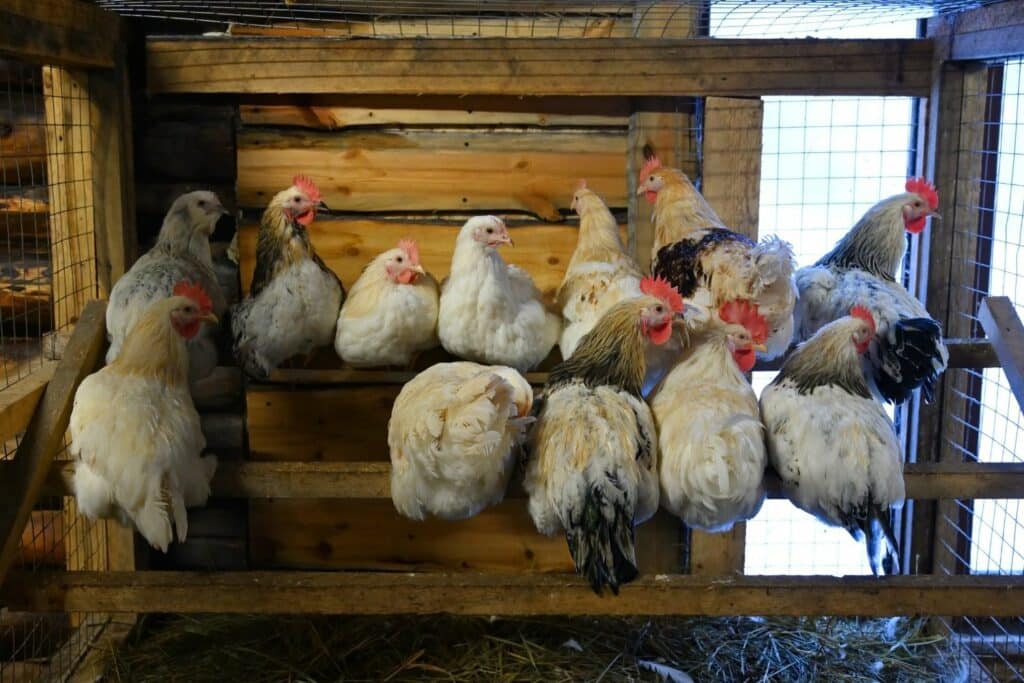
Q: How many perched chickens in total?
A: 12